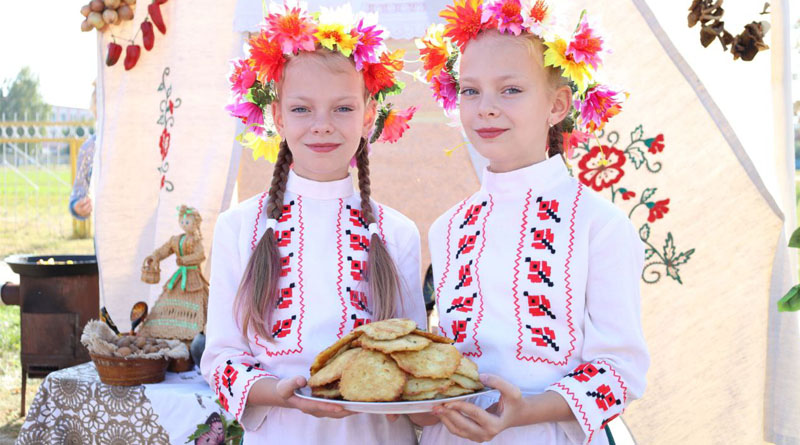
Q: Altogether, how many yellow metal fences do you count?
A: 1